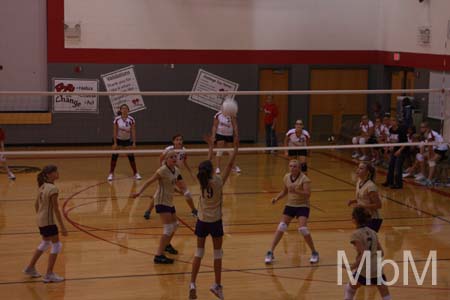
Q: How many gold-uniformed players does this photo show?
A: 6